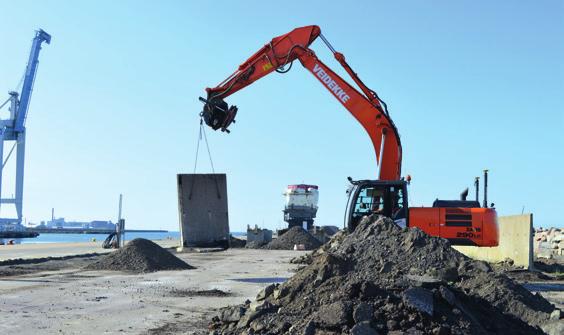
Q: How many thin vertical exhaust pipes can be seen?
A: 2